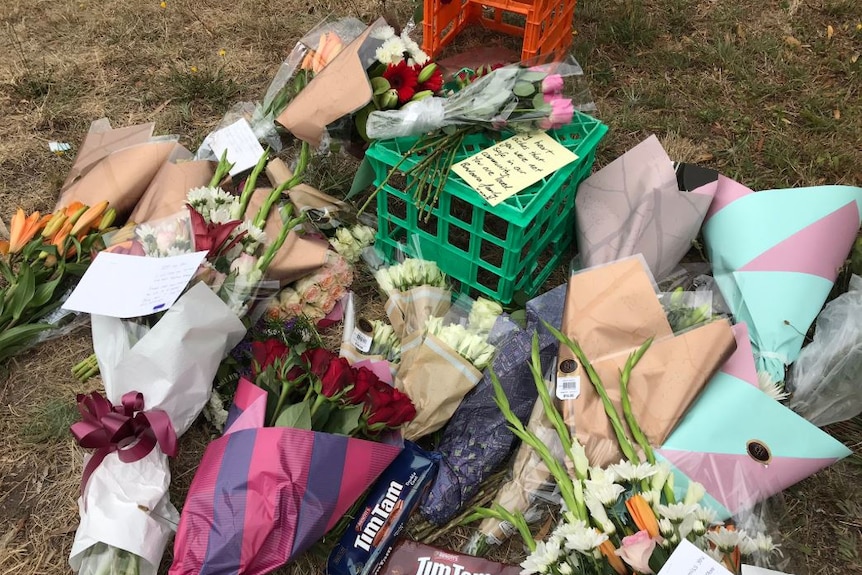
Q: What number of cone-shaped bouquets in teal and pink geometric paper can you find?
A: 2